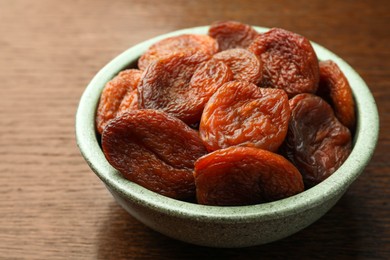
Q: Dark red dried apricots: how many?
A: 11